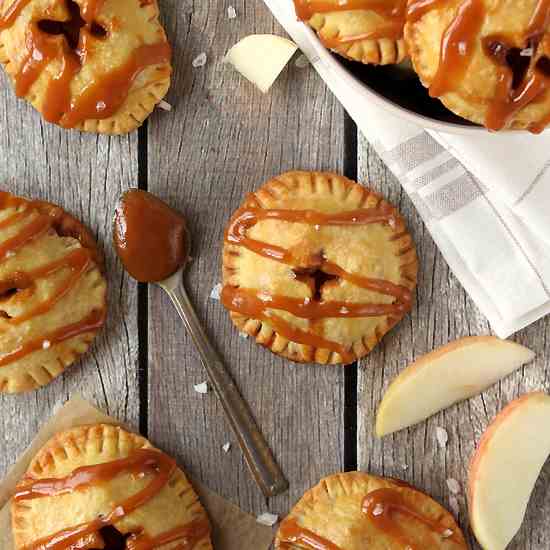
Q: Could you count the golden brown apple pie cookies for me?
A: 7